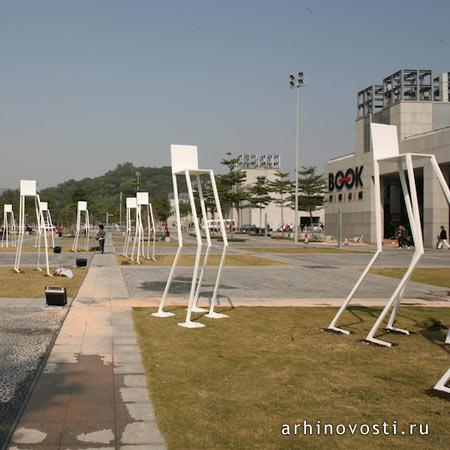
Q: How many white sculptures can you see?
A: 8